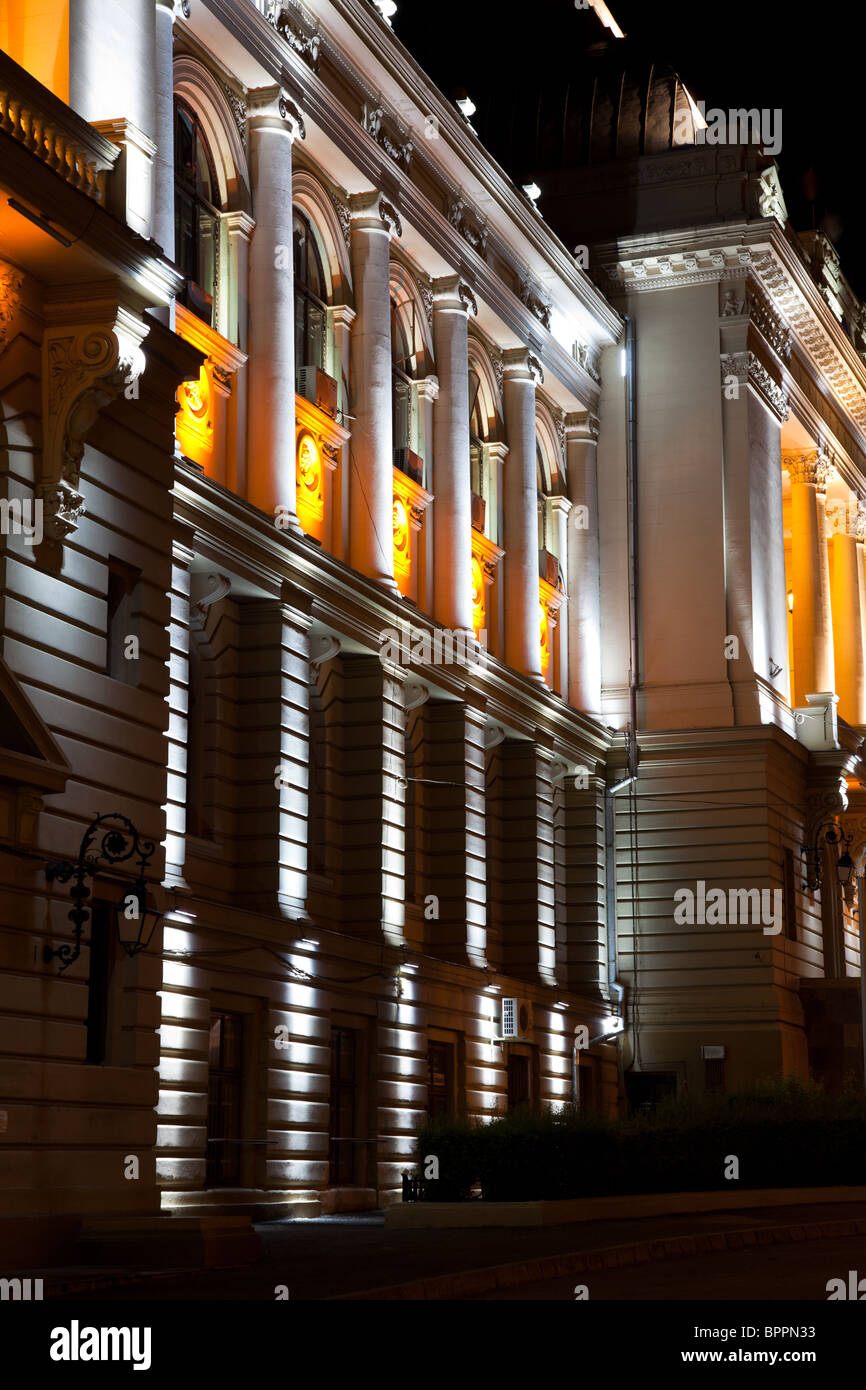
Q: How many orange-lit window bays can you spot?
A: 5